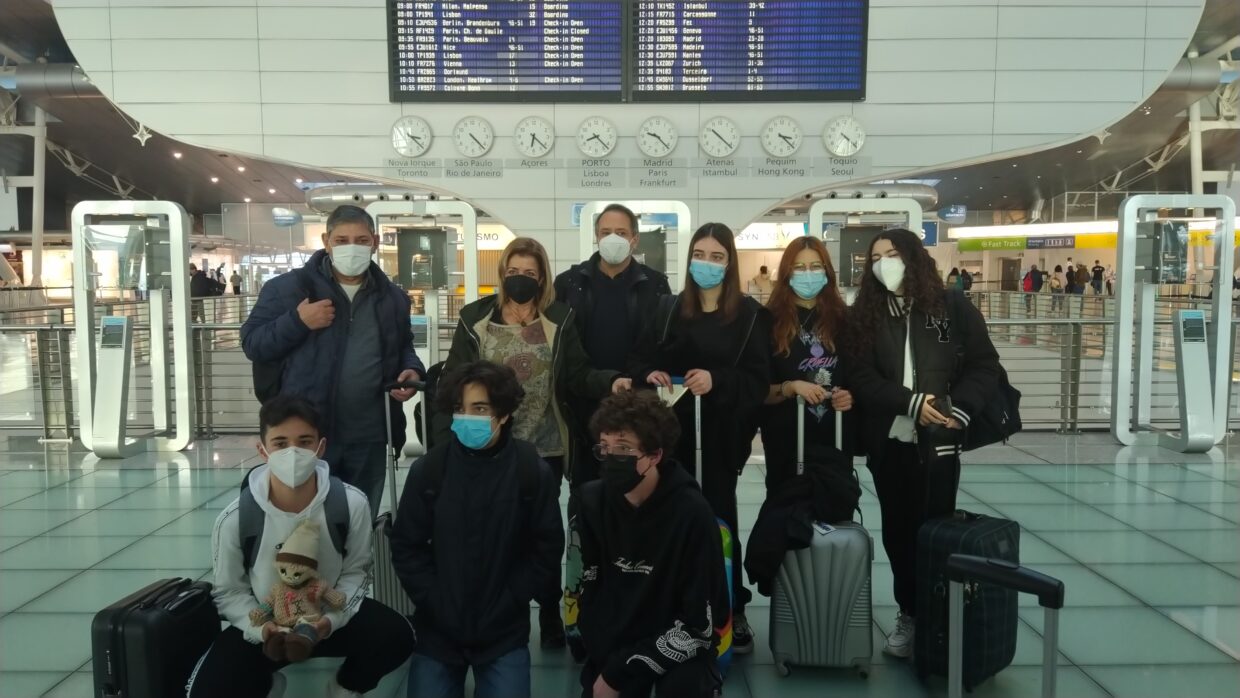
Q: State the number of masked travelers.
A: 9